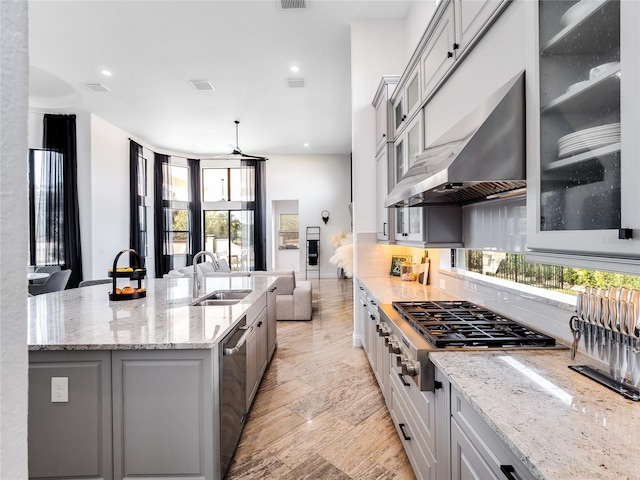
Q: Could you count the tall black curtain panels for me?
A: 5